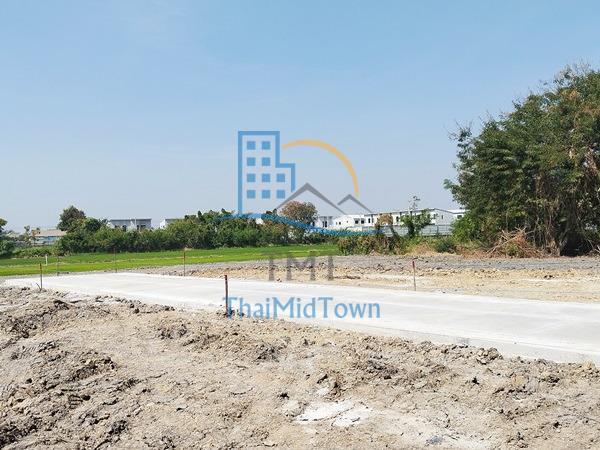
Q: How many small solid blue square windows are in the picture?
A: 10